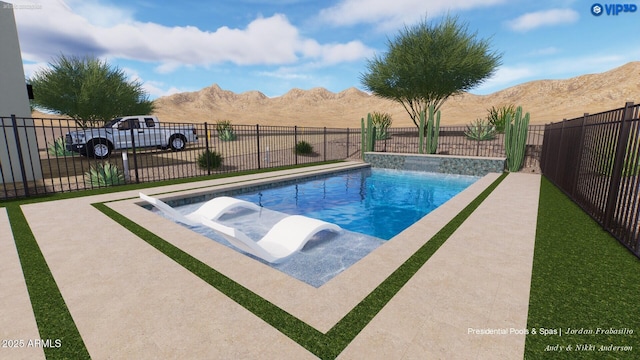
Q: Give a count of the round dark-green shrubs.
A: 2